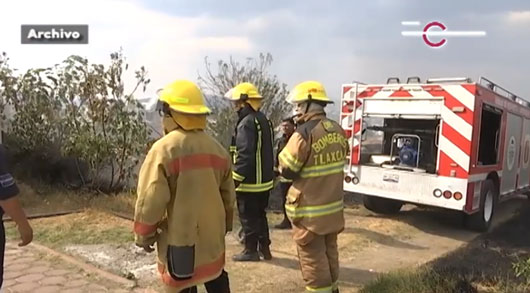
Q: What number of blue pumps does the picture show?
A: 1